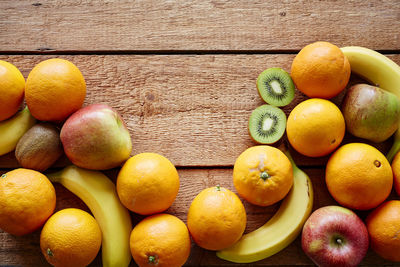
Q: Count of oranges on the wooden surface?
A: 13